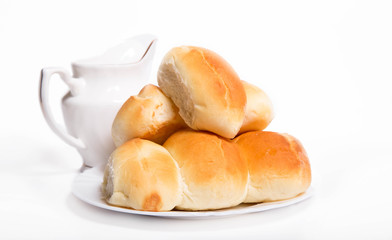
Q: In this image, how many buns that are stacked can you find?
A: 6